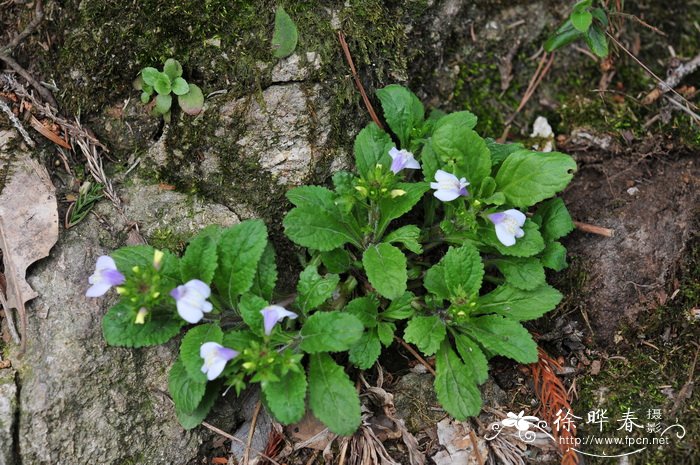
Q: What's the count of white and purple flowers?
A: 7